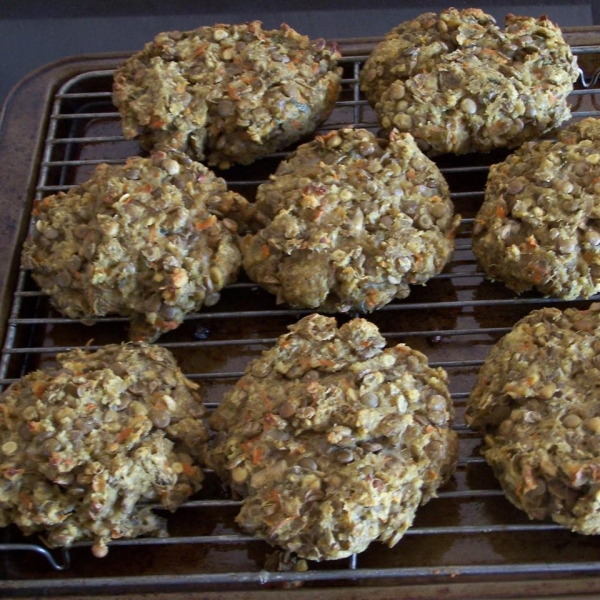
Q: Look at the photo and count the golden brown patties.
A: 8